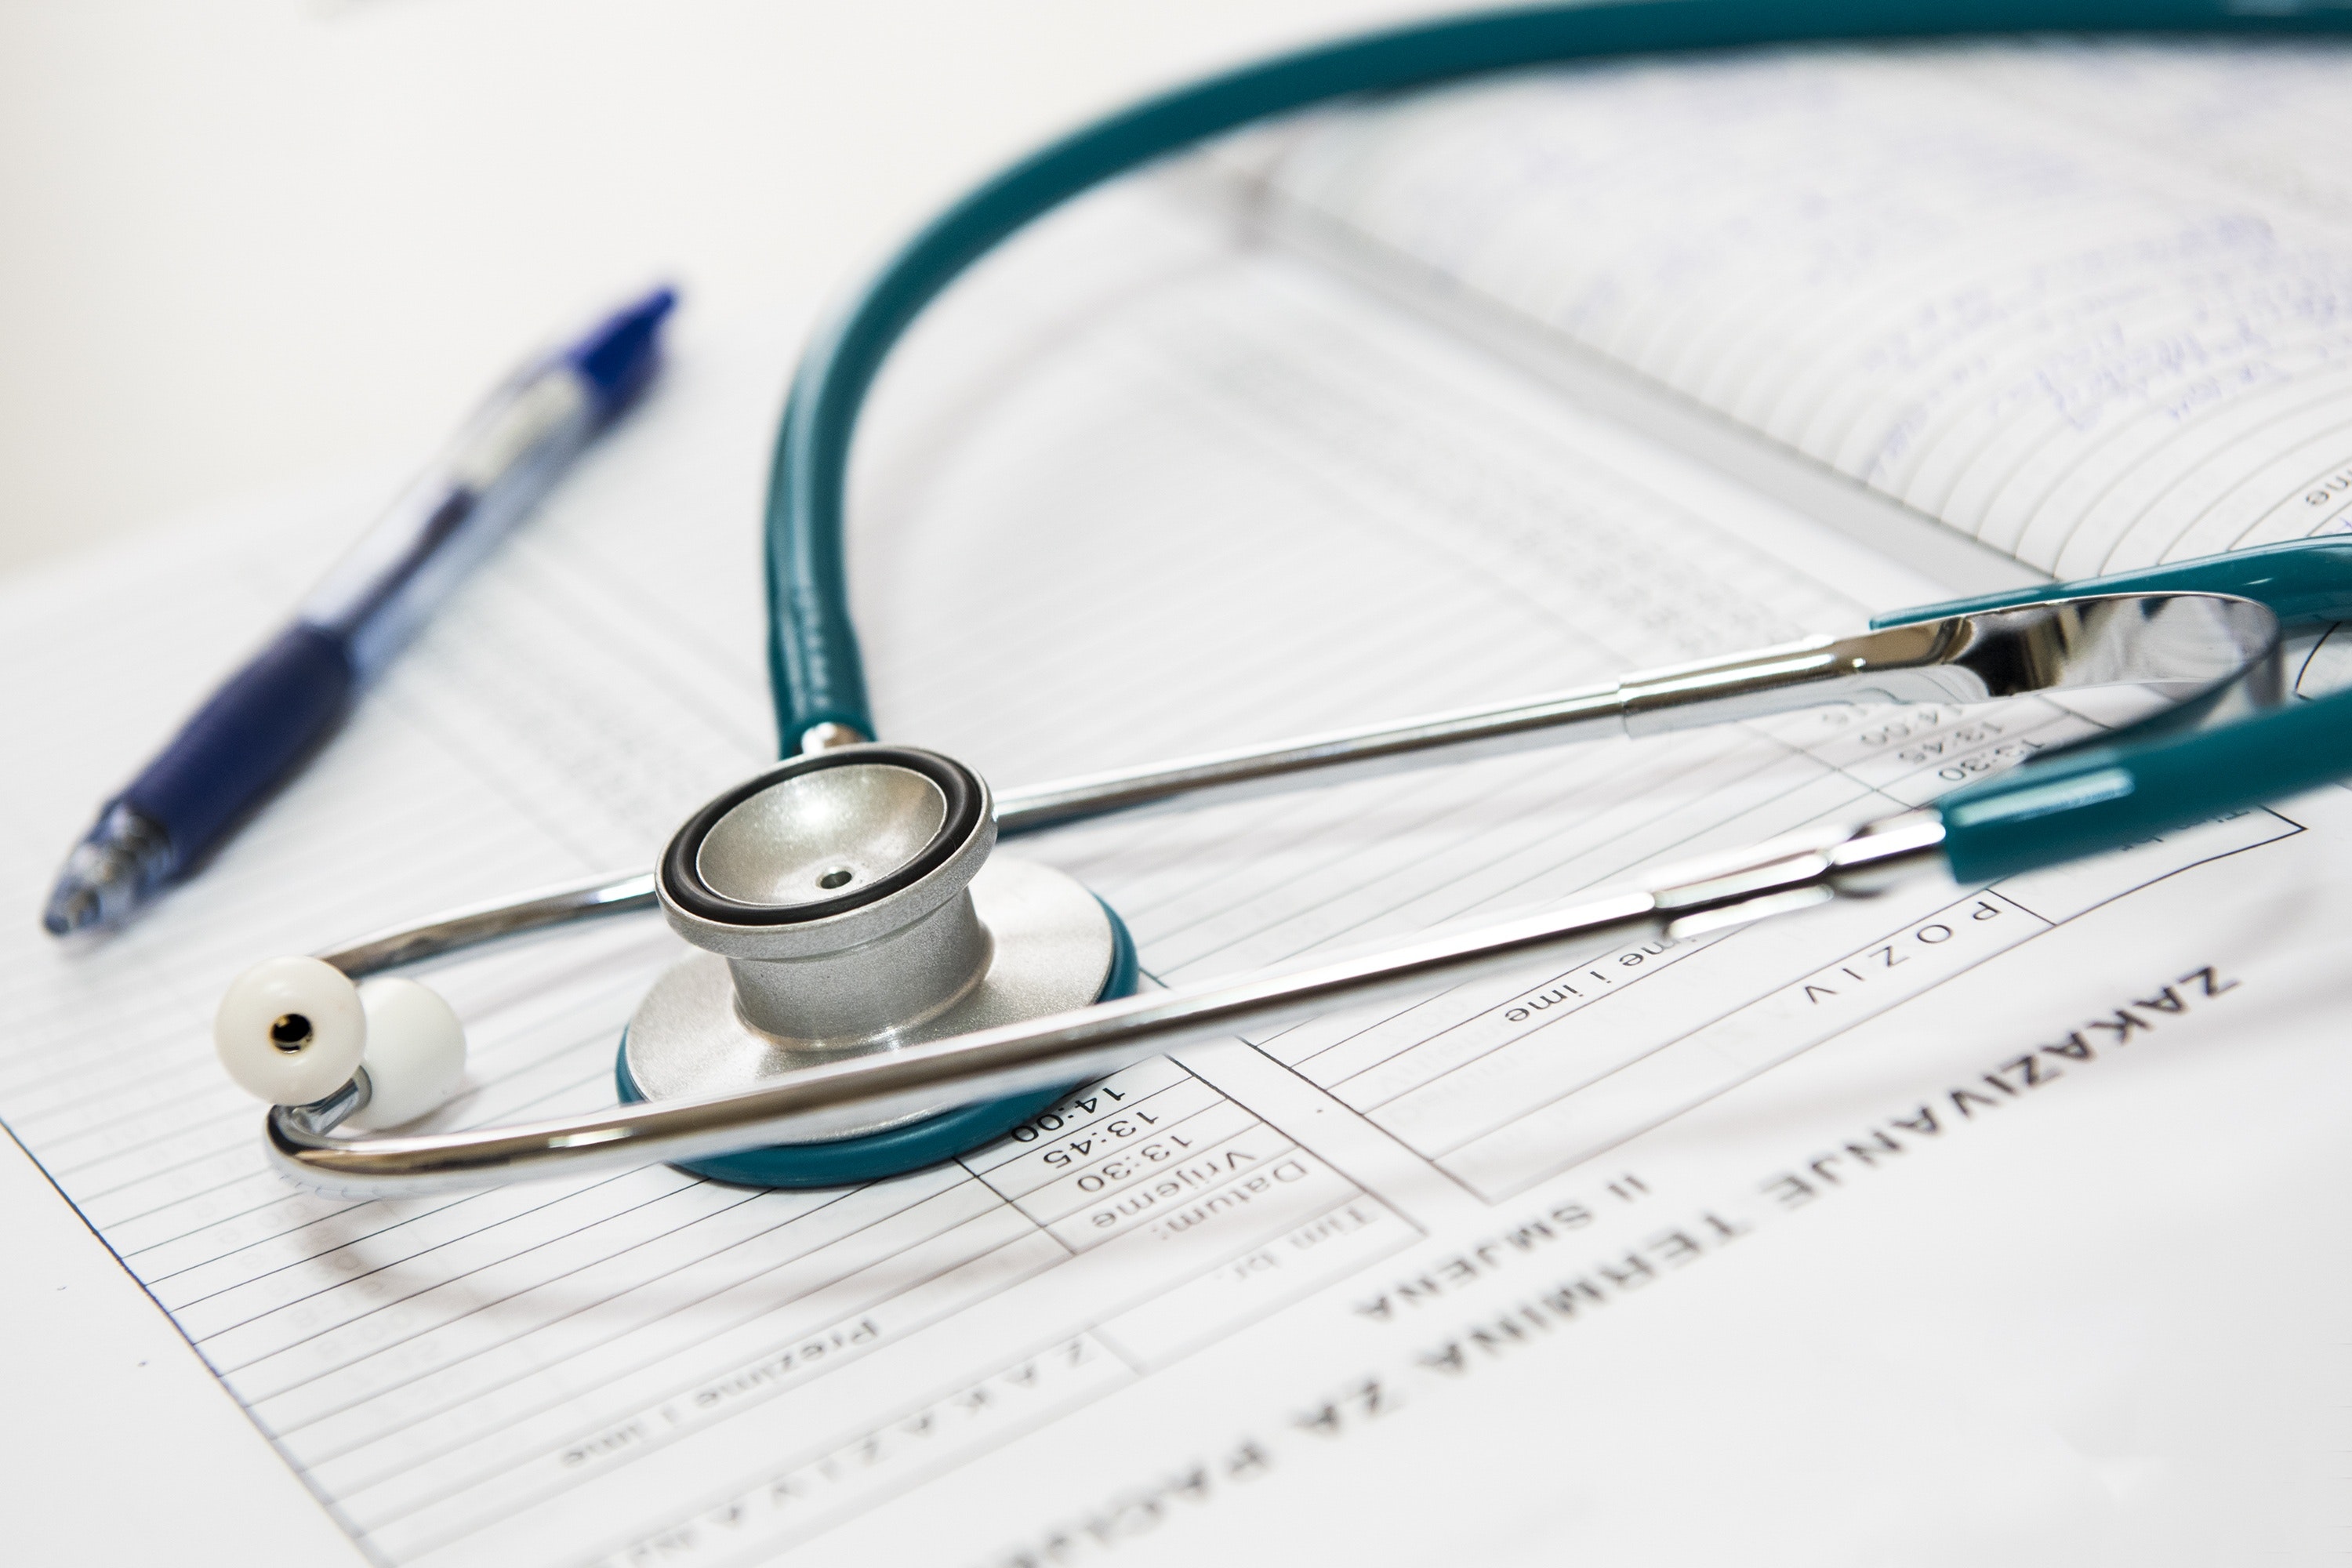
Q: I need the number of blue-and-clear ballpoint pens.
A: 1